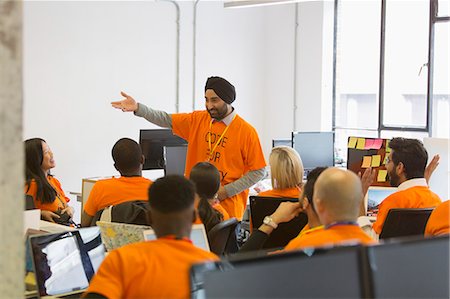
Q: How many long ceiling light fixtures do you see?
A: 1